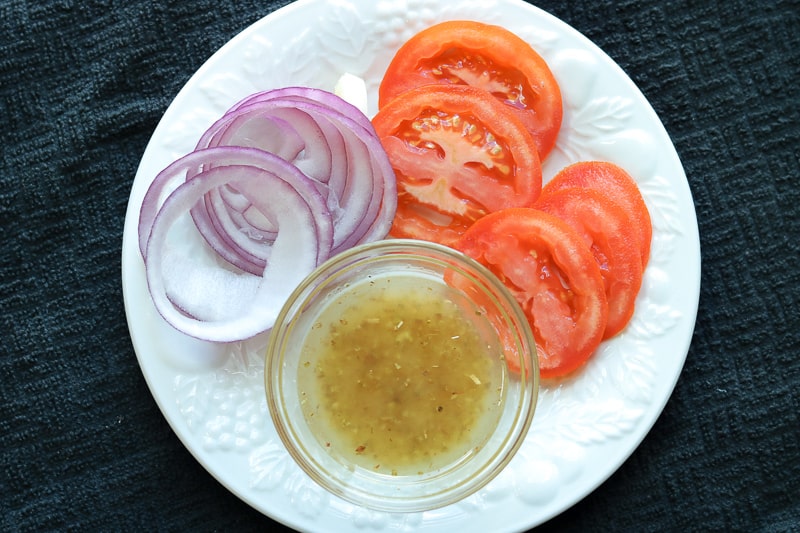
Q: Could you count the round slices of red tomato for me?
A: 5